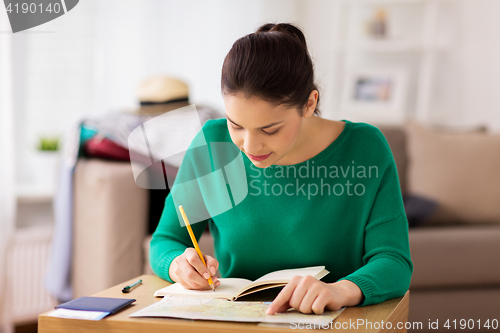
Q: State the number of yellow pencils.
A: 1